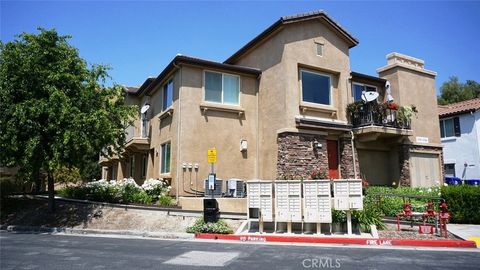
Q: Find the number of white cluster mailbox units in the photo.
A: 4